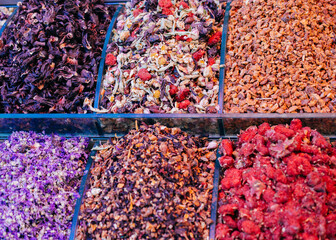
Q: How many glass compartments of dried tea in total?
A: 6